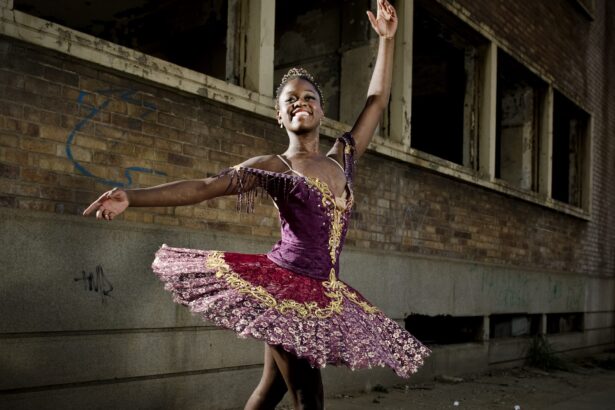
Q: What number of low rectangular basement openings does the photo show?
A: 3